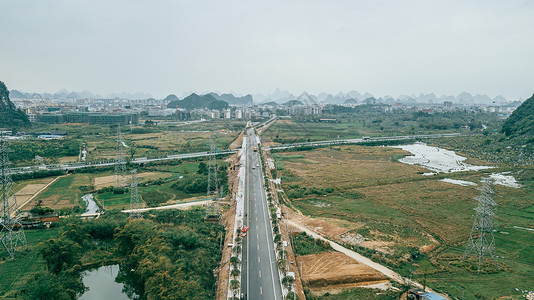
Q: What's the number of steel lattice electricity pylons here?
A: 5